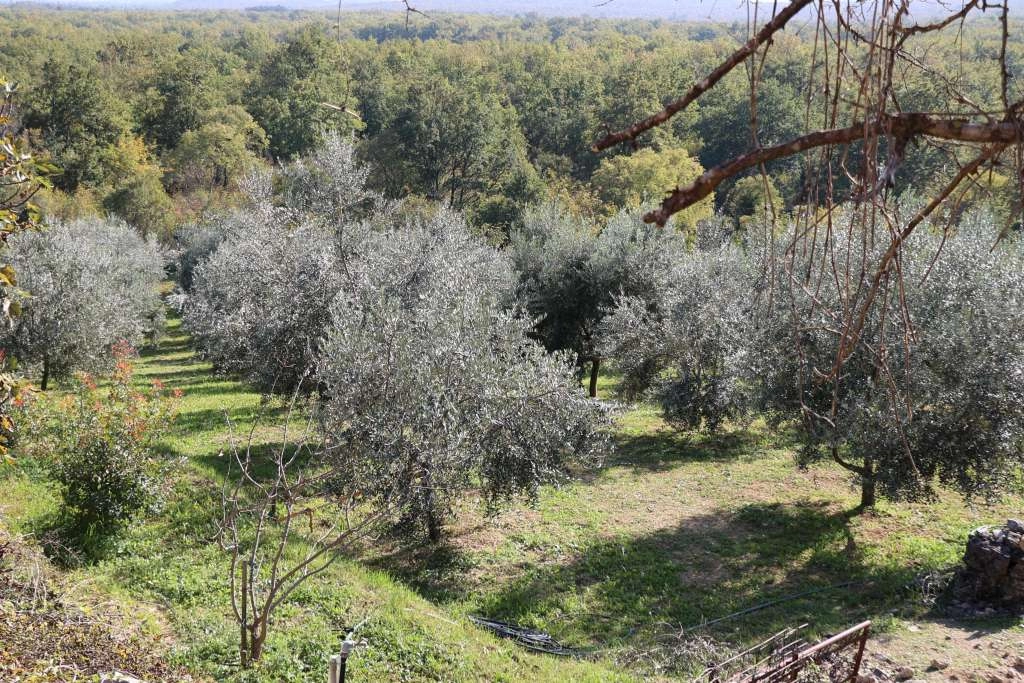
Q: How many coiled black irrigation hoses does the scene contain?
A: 1